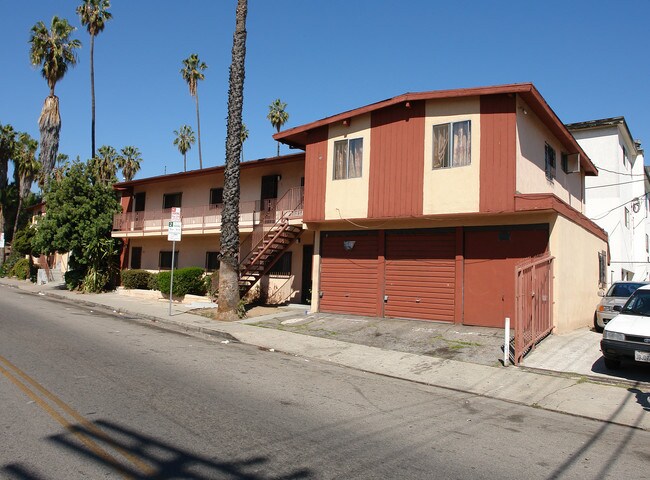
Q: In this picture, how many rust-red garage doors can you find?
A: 3